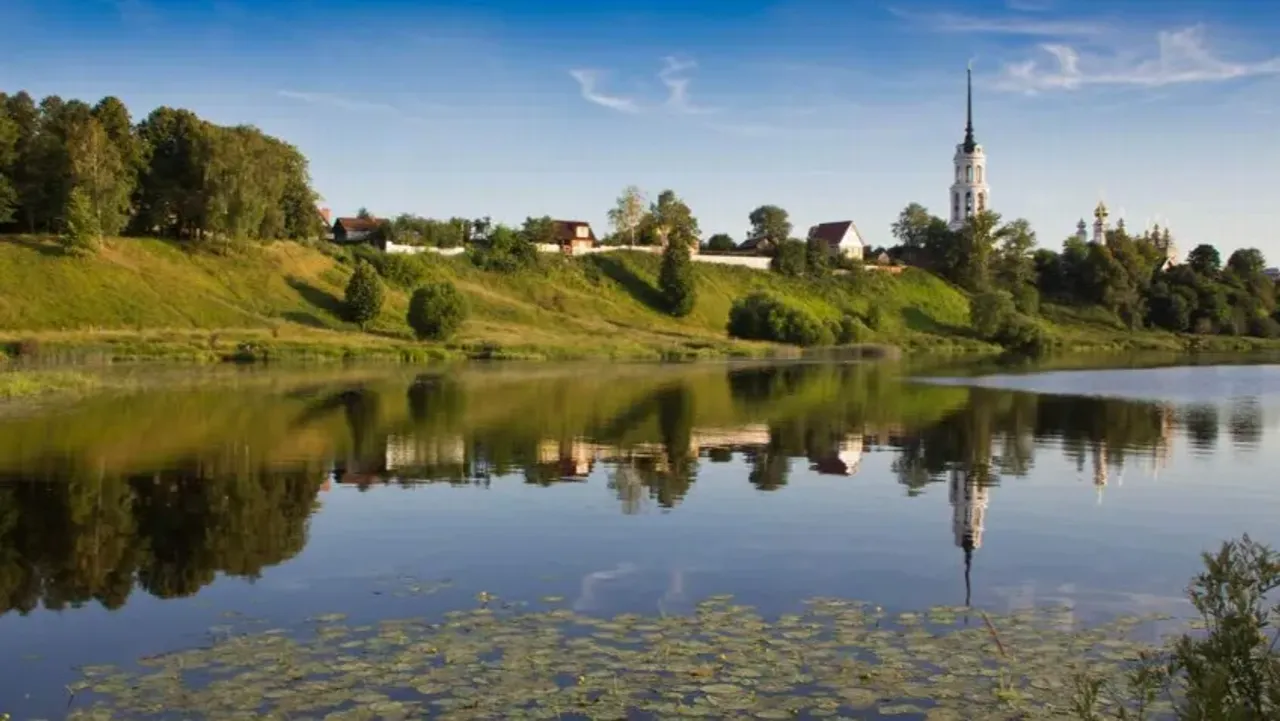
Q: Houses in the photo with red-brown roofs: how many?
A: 3